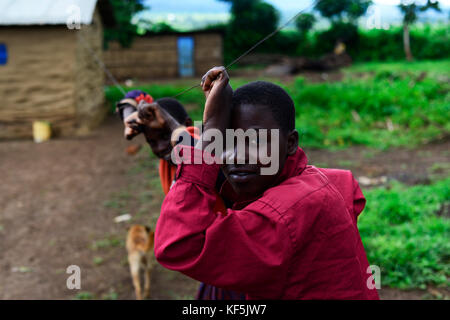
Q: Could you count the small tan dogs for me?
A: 1